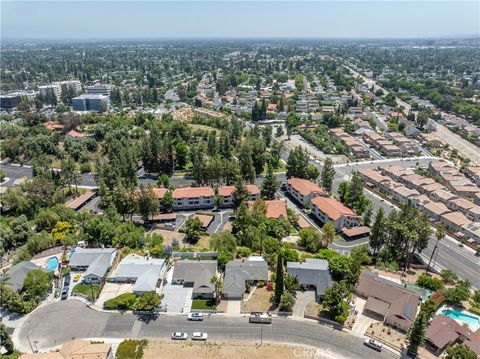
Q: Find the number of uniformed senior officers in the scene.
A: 0